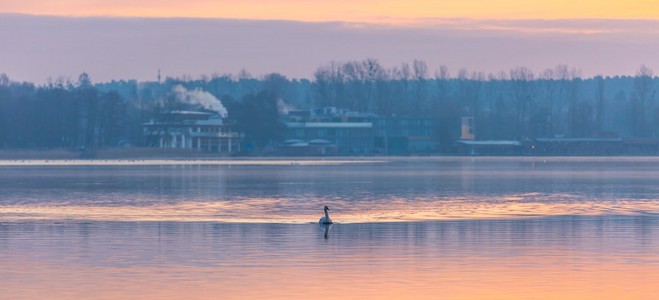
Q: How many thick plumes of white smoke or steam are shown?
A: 1